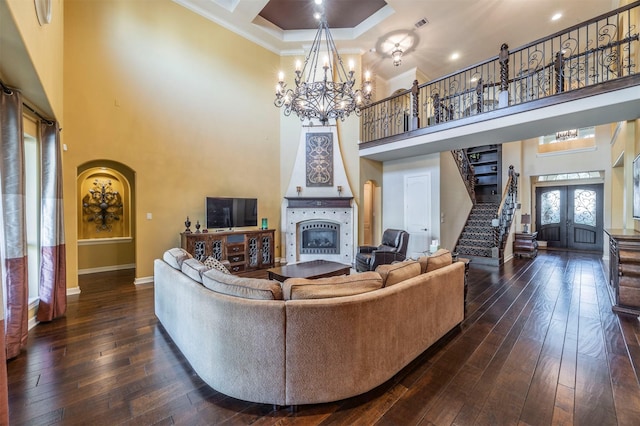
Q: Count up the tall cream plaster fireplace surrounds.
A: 1